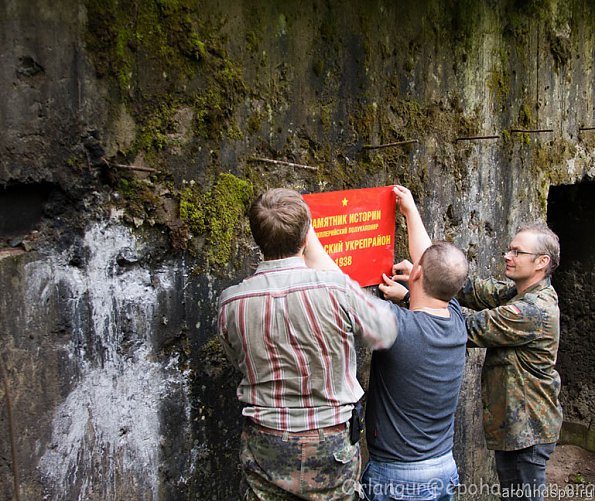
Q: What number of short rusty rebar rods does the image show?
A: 6